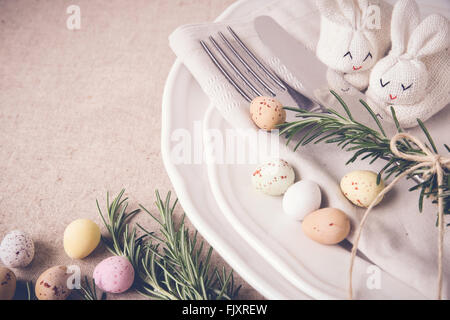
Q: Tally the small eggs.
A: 10